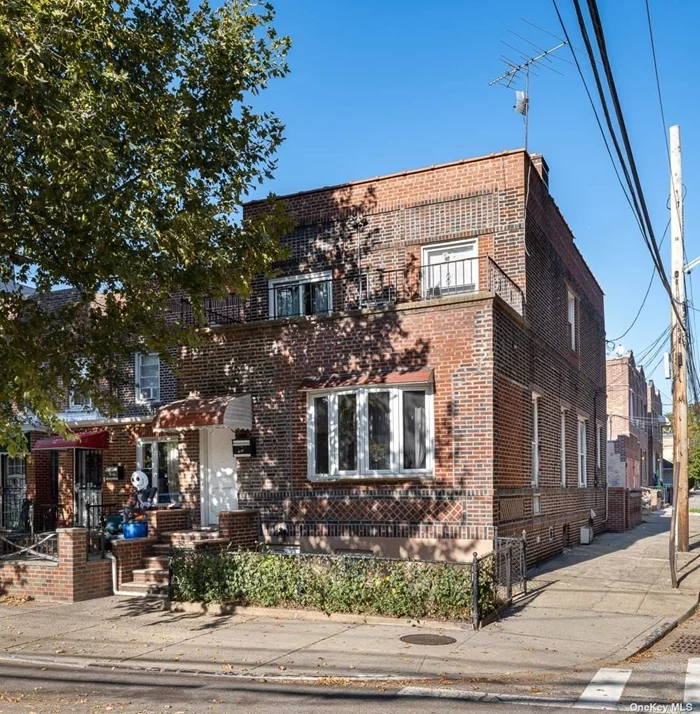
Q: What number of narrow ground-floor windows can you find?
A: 4